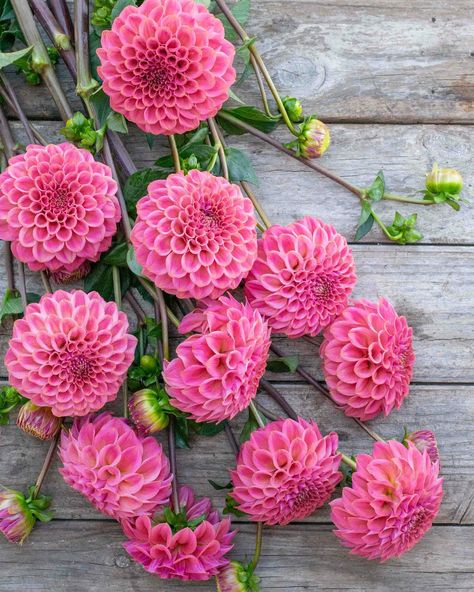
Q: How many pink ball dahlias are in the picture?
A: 11